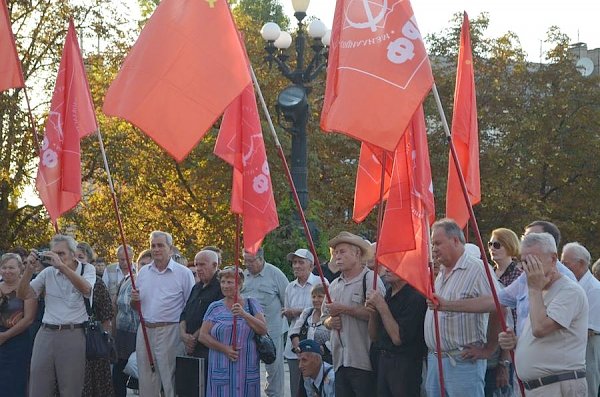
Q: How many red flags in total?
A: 8